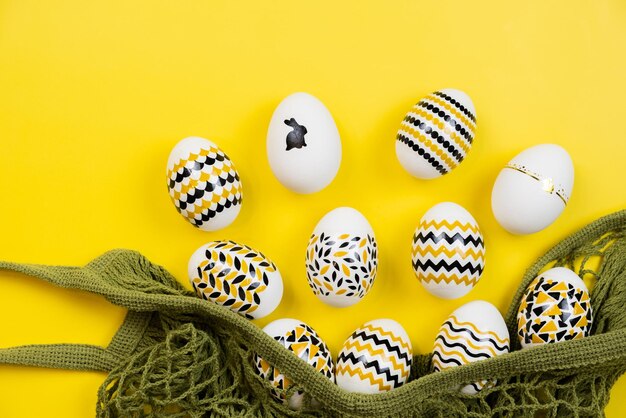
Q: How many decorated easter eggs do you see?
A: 11